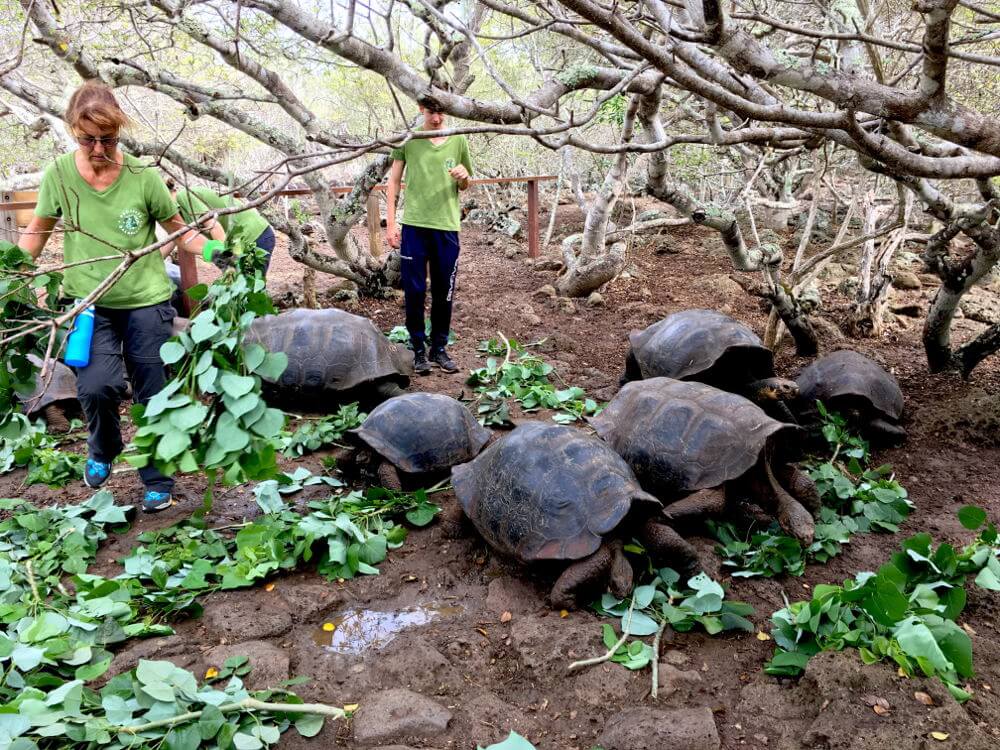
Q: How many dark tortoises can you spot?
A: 7